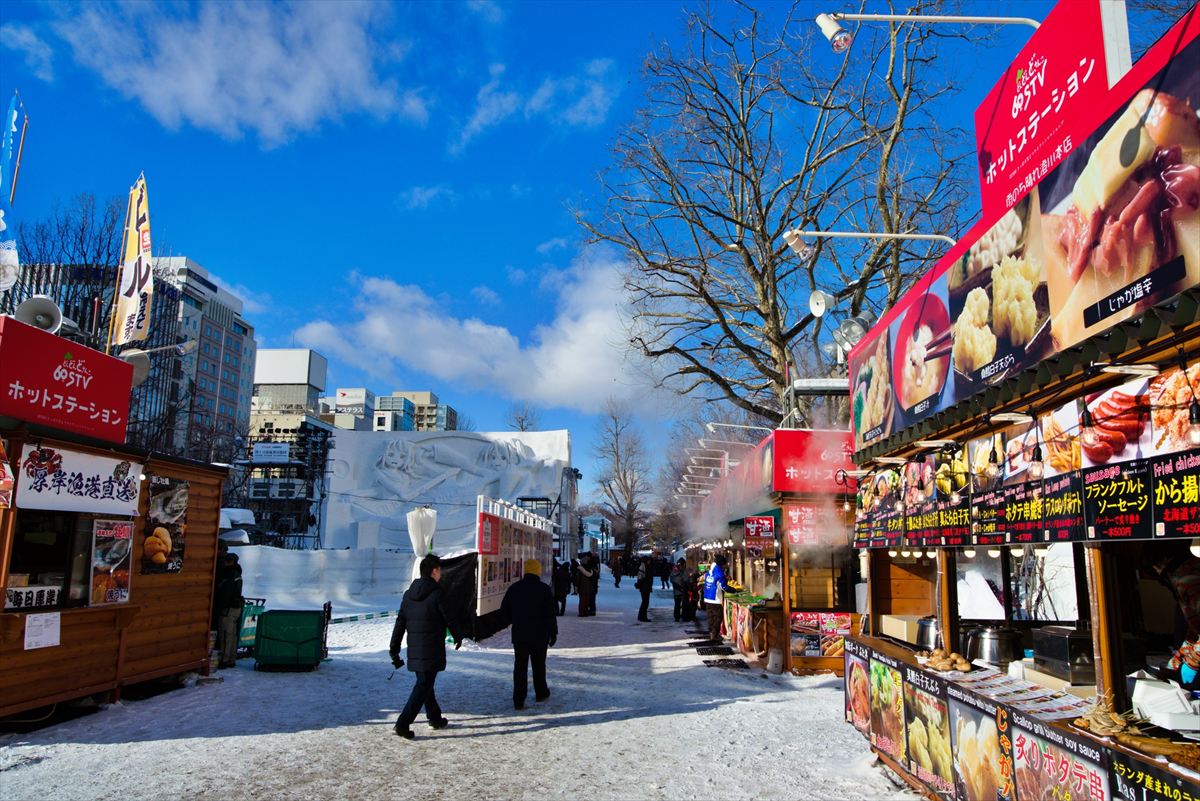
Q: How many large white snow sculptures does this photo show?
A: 1